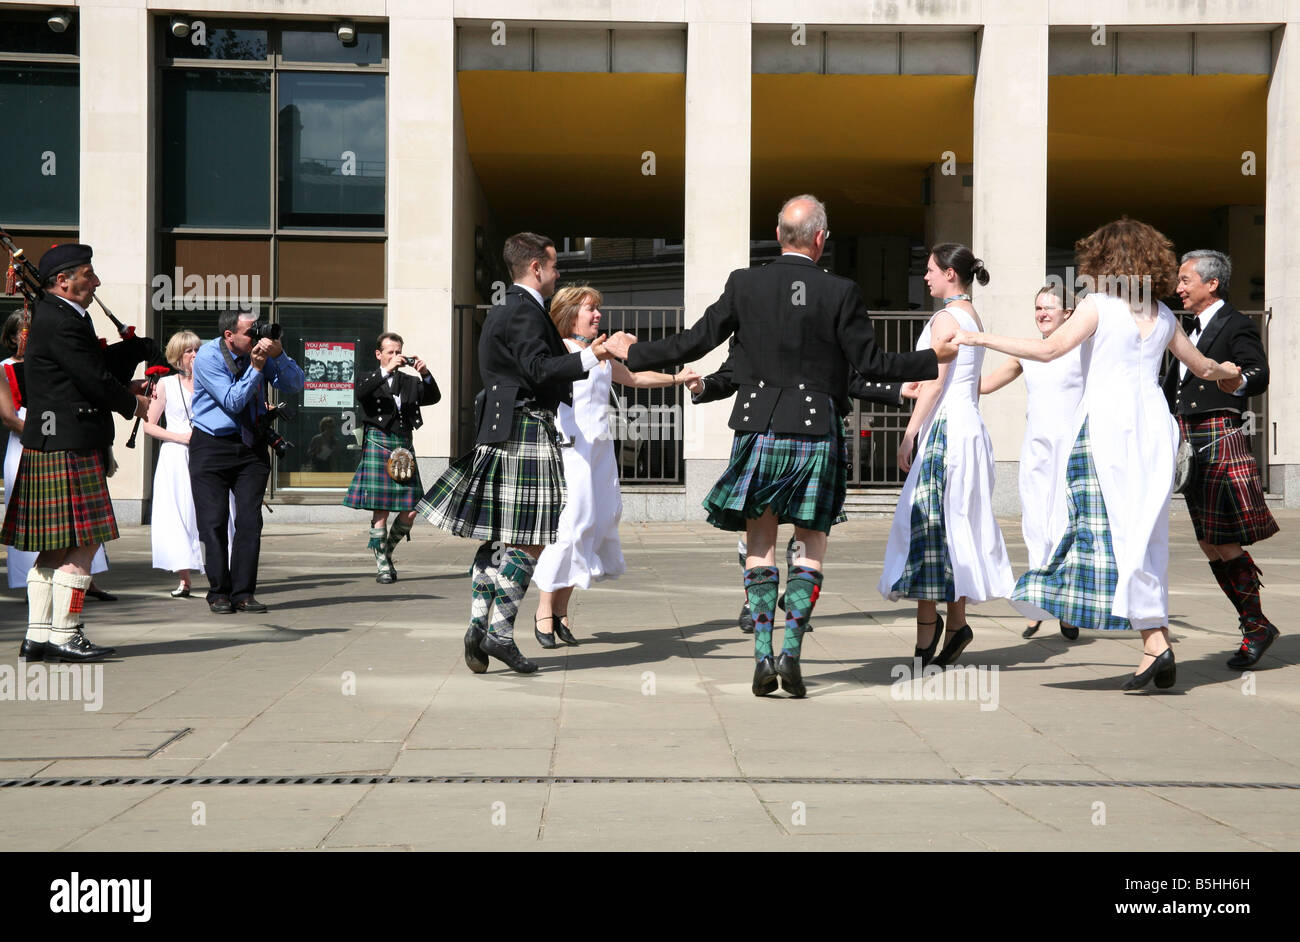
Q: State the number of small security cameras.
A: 3